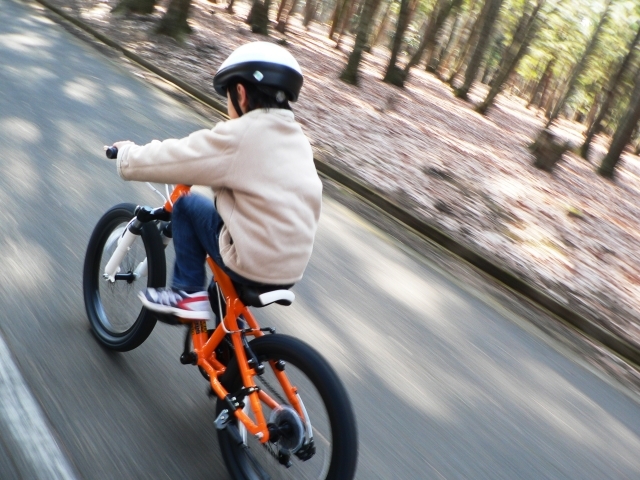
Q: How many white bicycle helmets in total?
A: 1